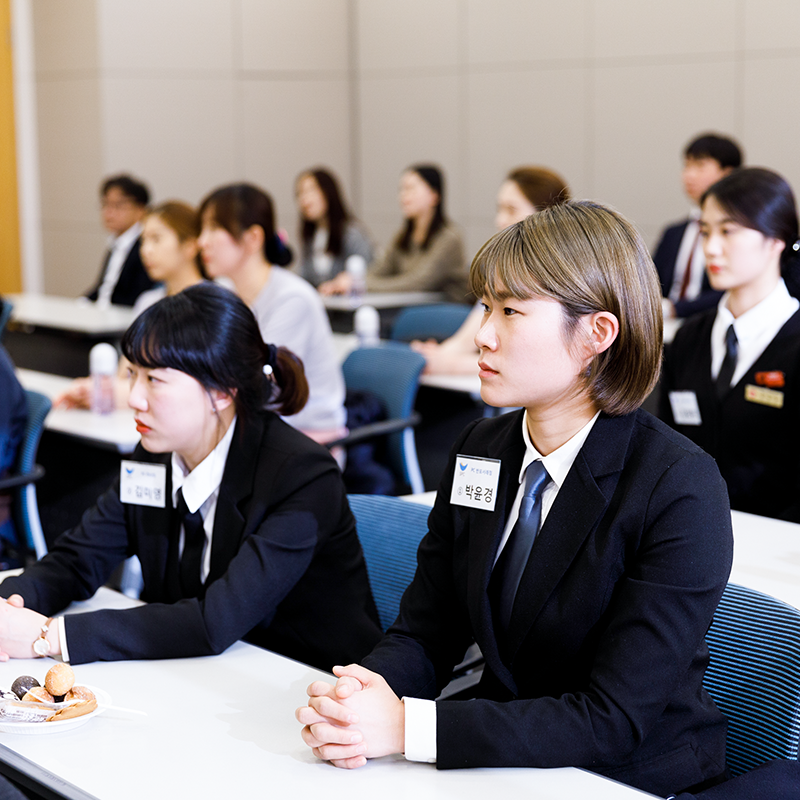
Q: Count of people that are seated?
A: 10